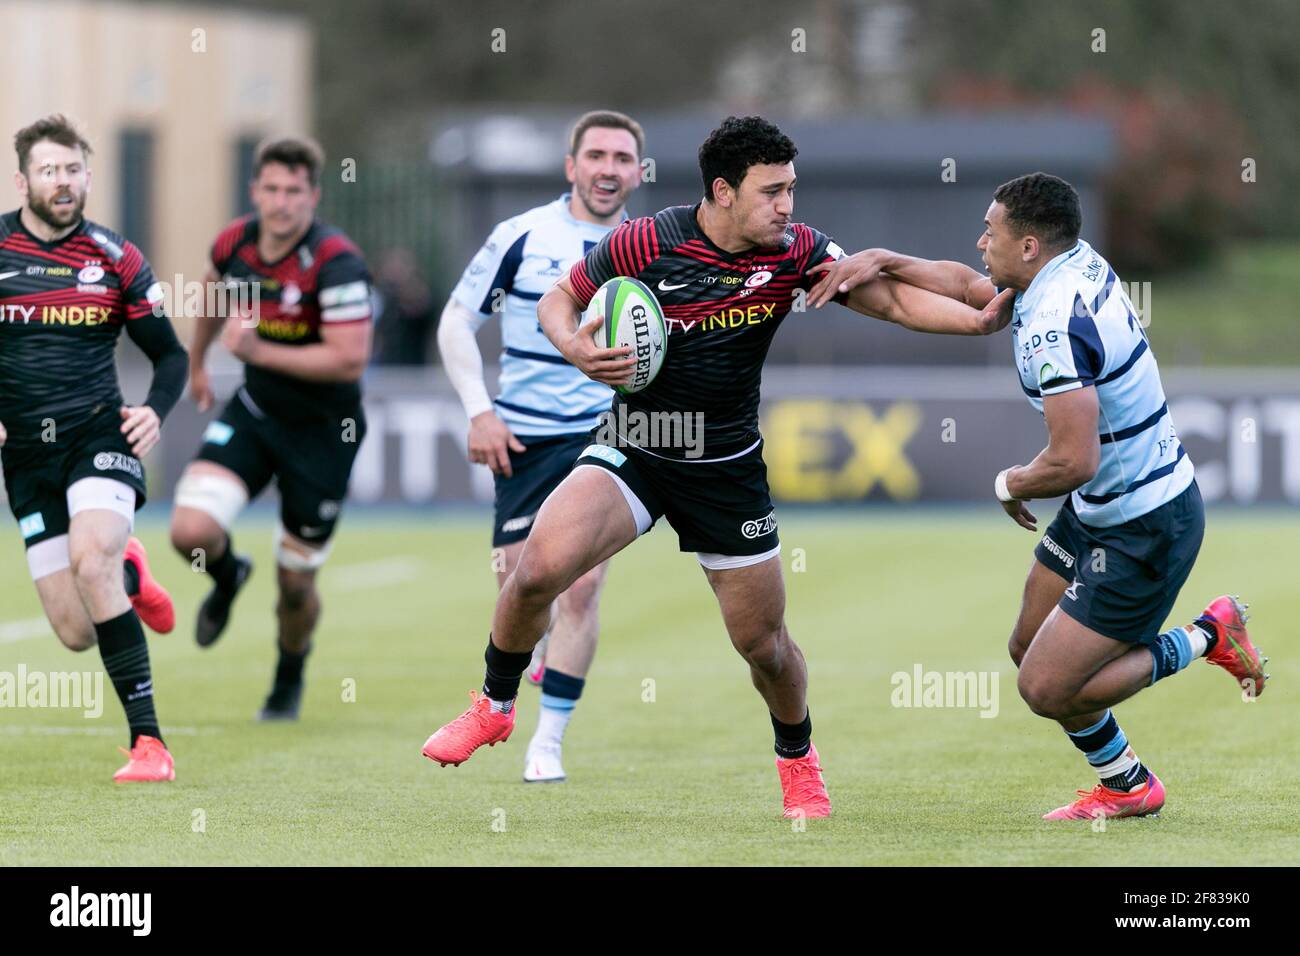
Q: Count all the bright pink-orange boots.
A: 6